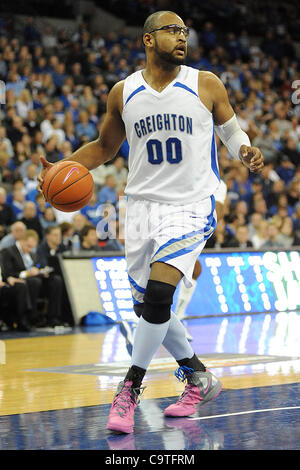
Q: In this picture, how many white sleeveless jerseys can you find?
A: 1